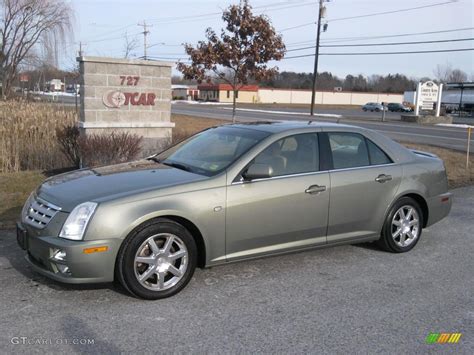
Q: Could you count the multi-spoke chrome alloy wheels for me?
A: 2